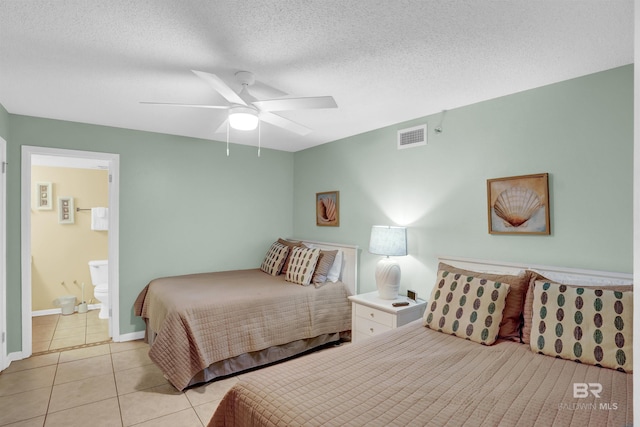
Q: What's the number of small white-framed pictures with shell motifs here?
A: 2